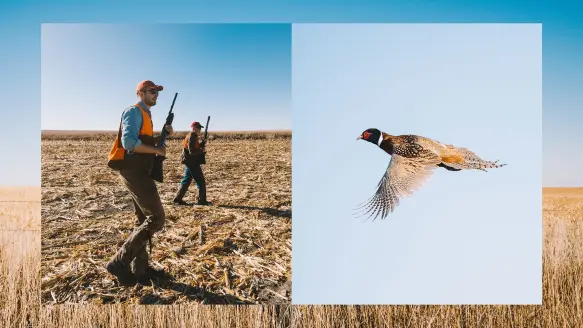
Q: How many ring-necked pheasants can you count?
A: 1